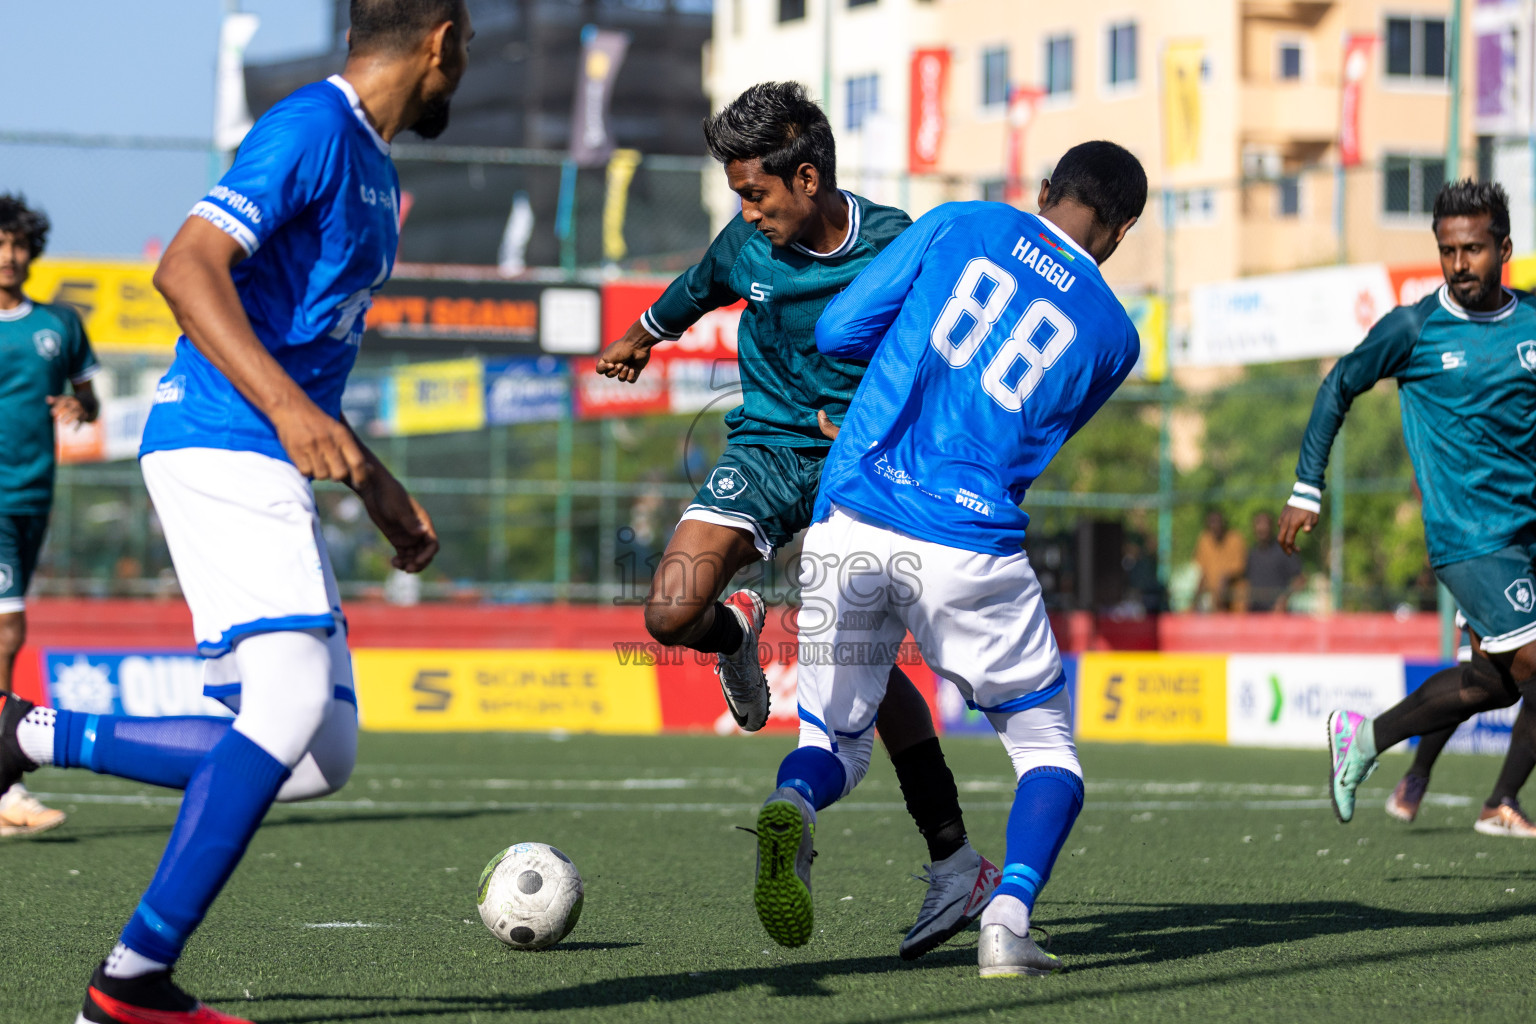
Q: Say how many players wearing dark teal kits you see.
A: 3